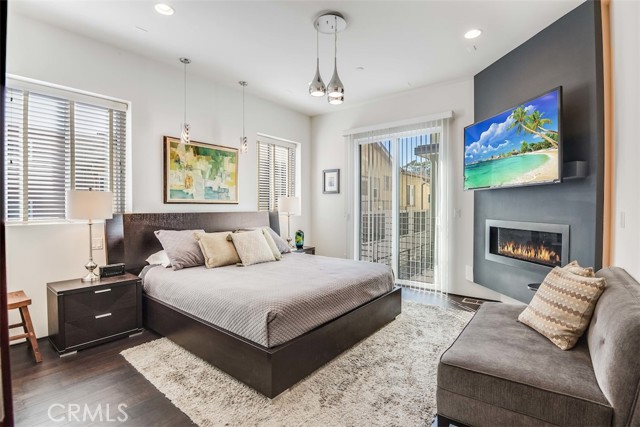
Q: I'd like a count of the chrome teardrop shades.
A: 3